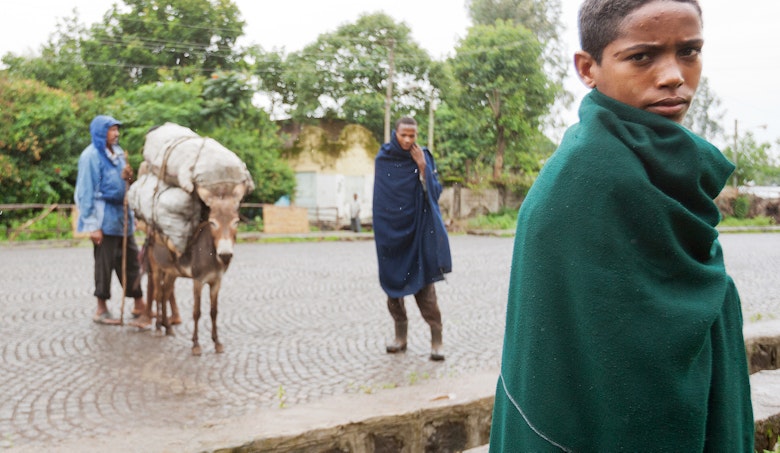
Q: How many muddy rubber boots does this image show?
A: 2